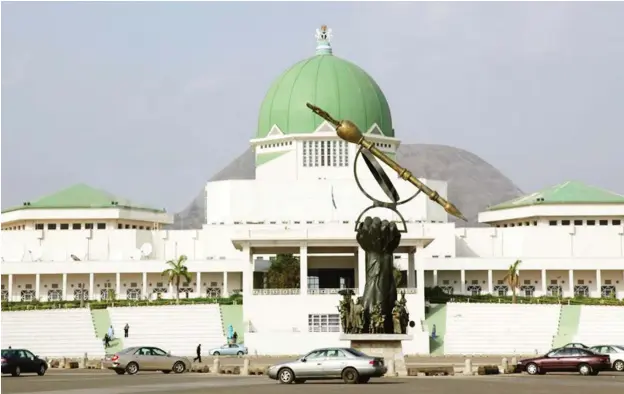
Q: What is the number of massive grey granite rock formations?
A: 1